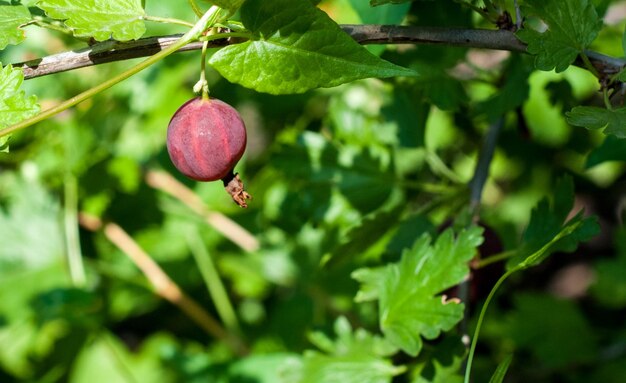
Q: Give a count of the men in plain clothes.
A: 0